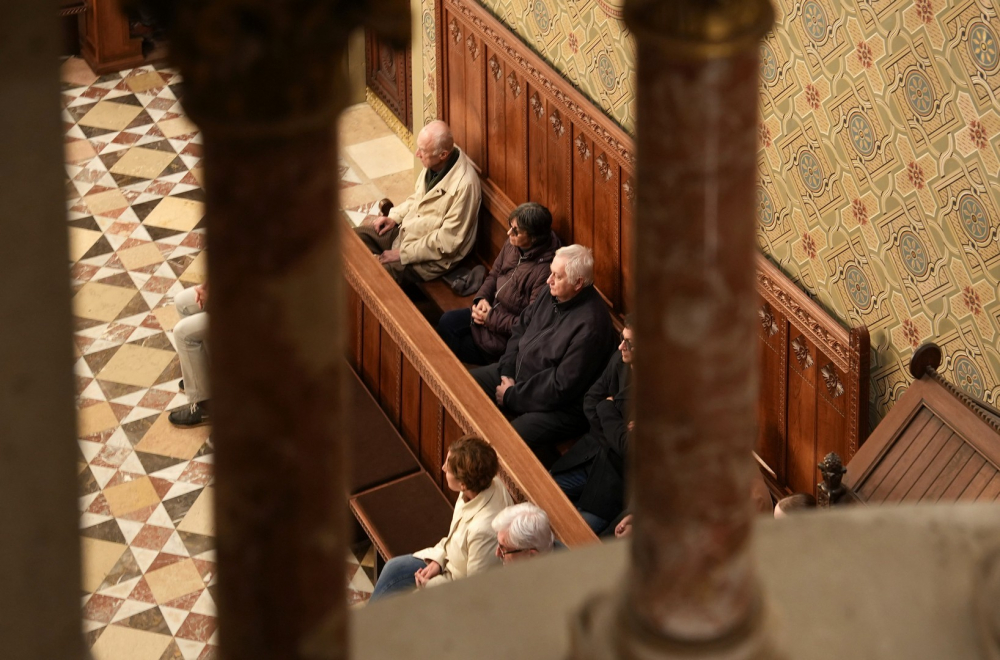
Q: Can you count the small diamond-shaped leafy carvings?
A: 12